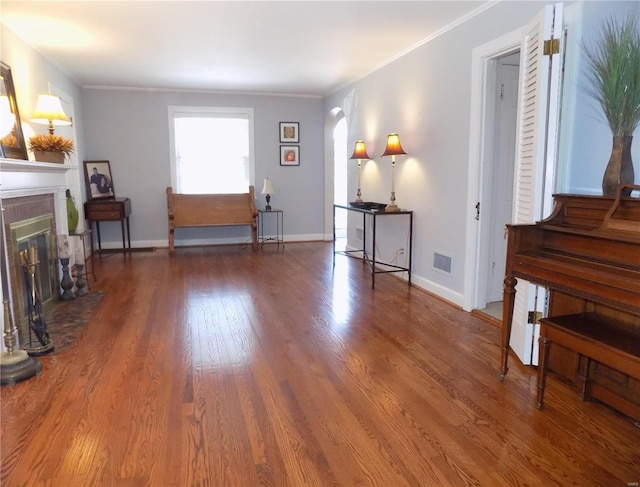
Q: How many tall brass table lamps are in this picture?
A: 2